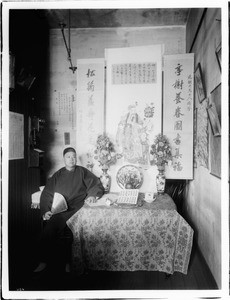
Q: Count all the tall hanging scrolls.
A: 3